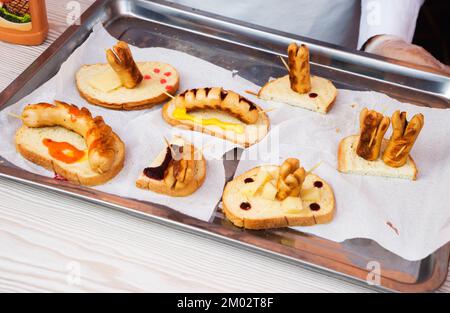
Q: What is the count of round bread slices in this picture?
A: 4